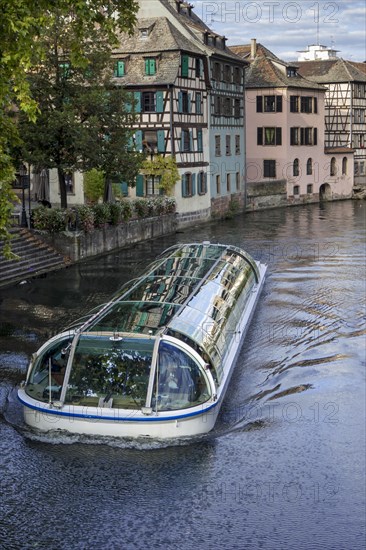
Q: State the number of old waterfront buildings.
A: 4